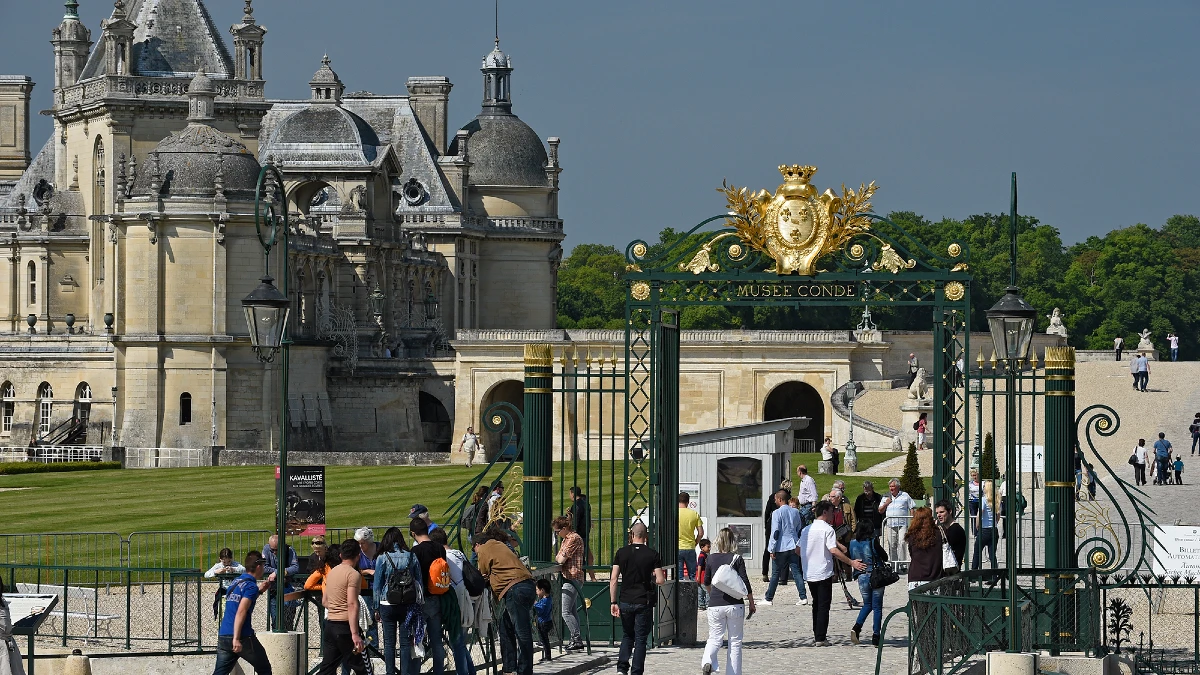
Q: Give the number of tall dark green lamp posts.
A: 2